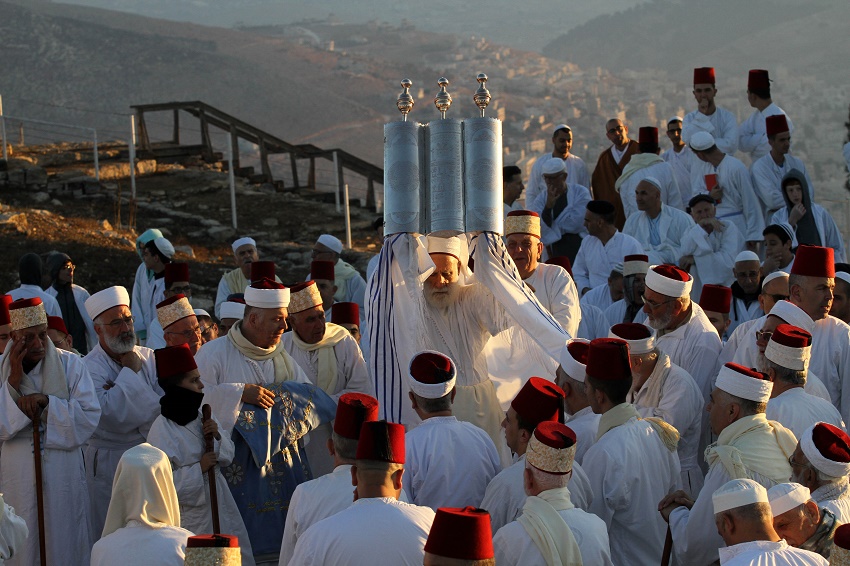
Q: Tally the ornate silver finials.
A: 3